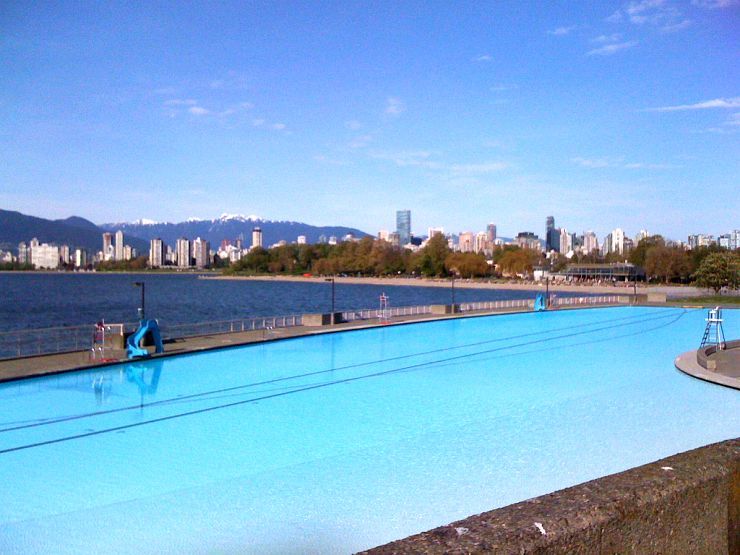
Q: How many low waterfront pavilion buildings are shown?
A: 1